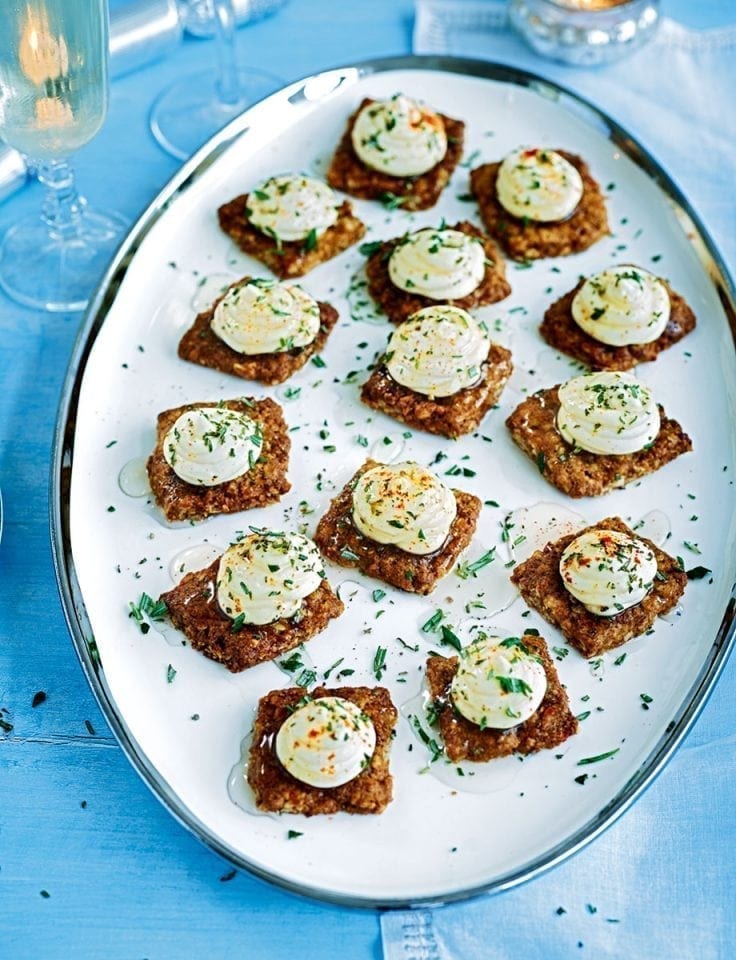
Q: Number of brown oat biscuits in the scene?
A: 14